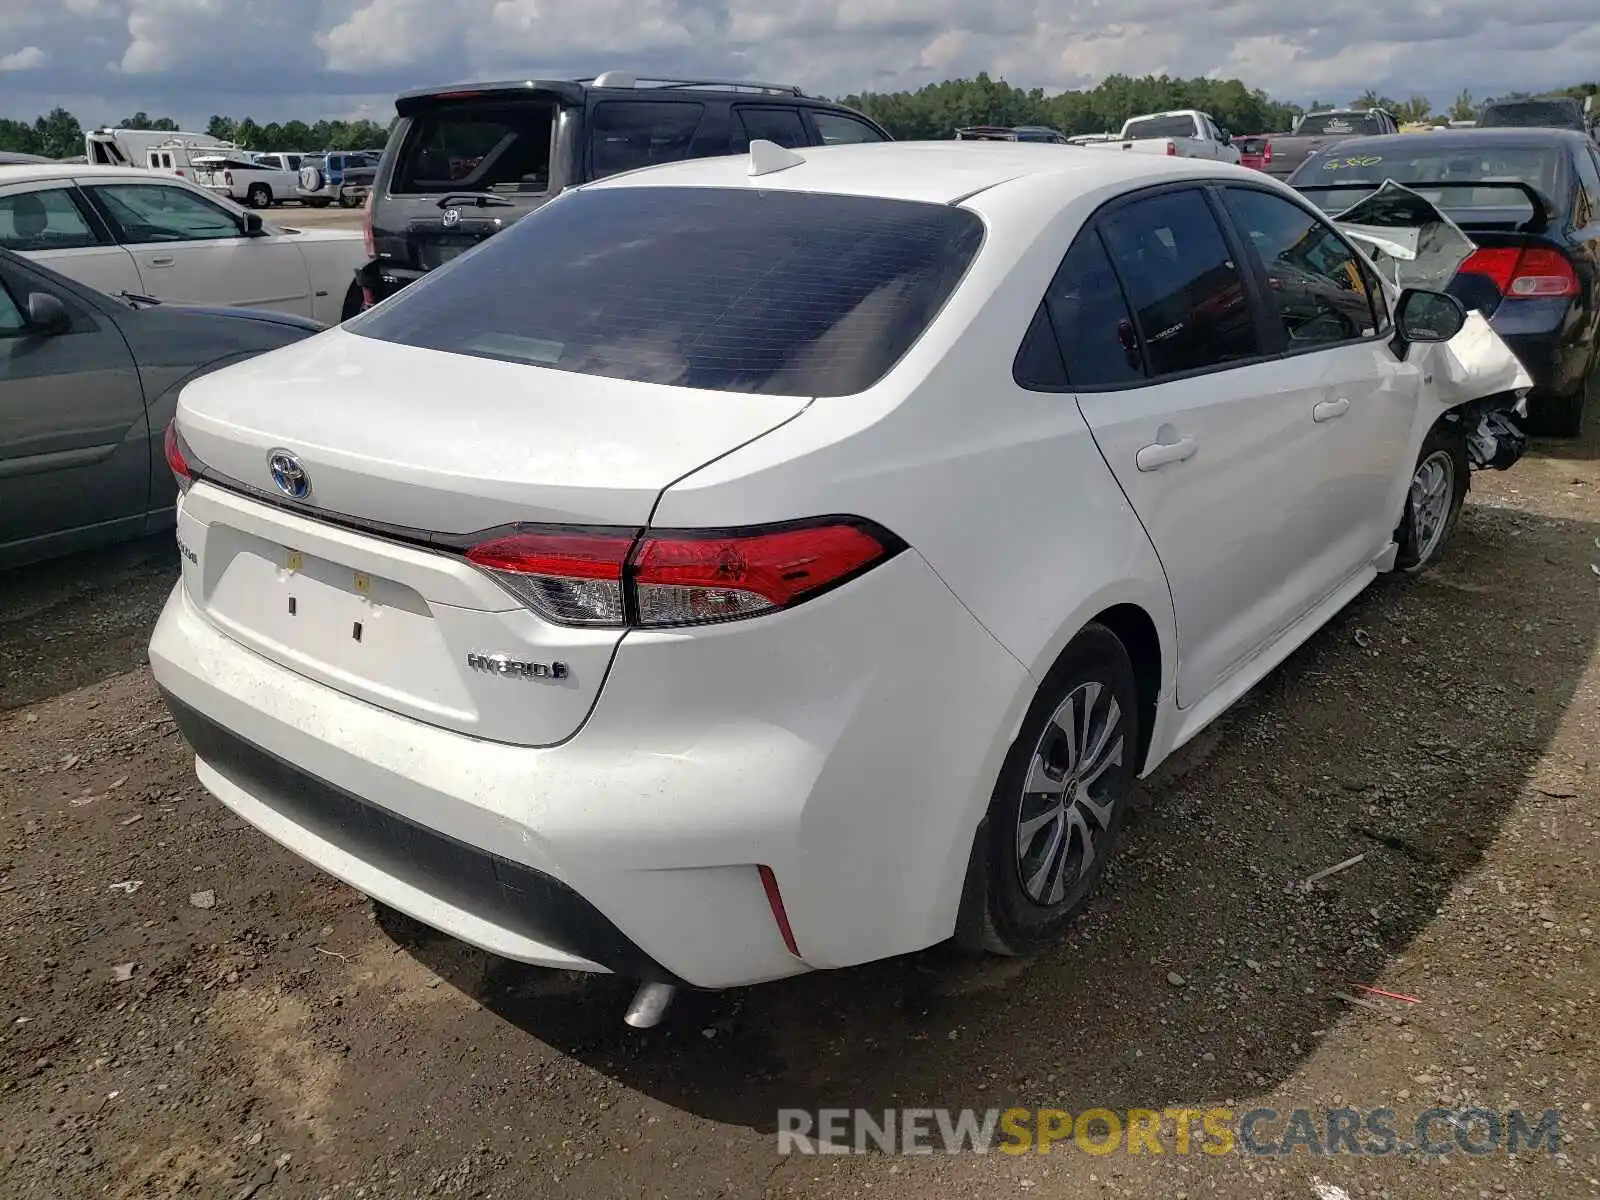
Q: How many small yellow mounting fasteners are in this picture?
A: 2